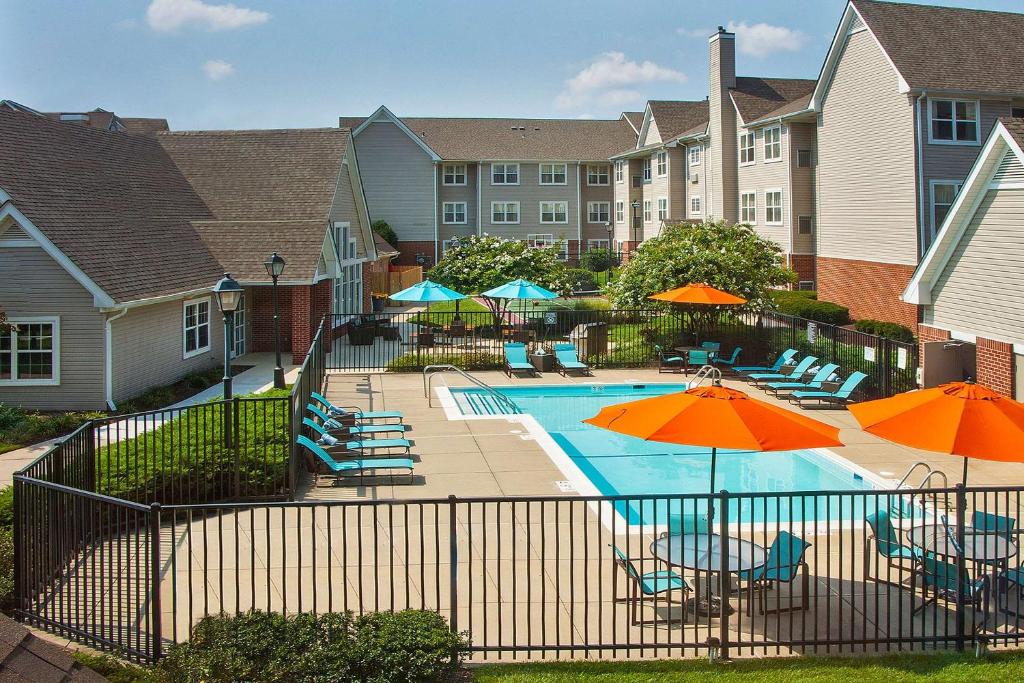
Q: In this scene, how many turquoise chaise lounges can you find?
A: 10